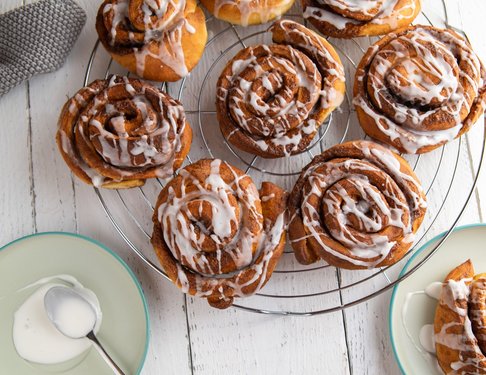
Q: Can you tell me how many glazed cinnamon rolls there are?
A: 9